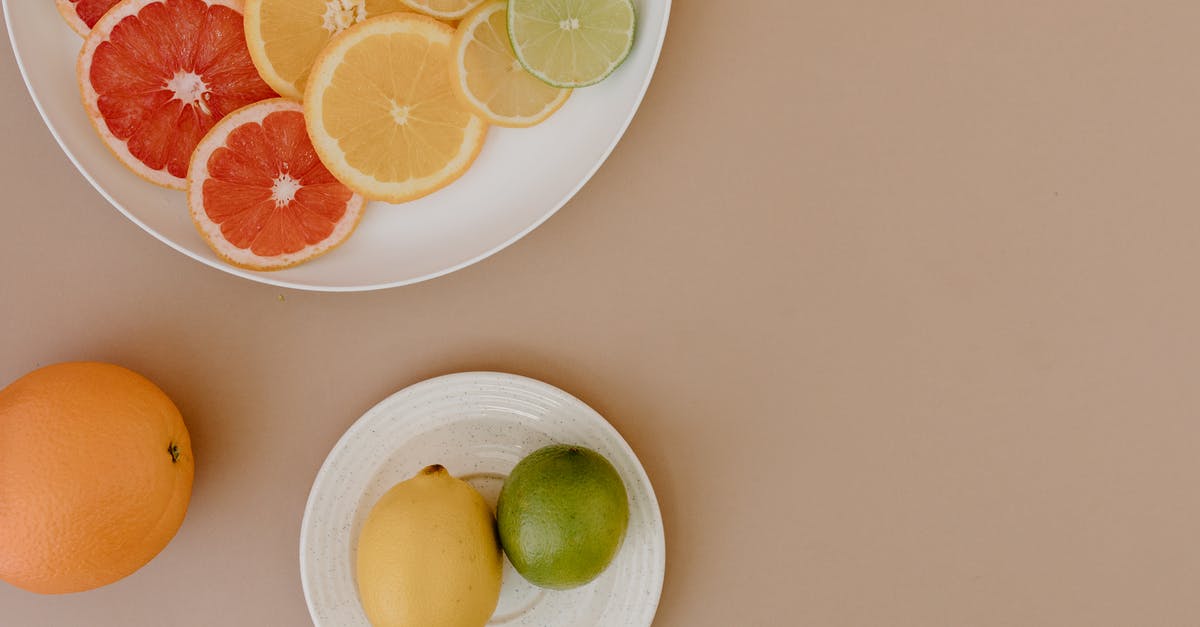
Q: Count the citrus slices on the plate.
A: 8